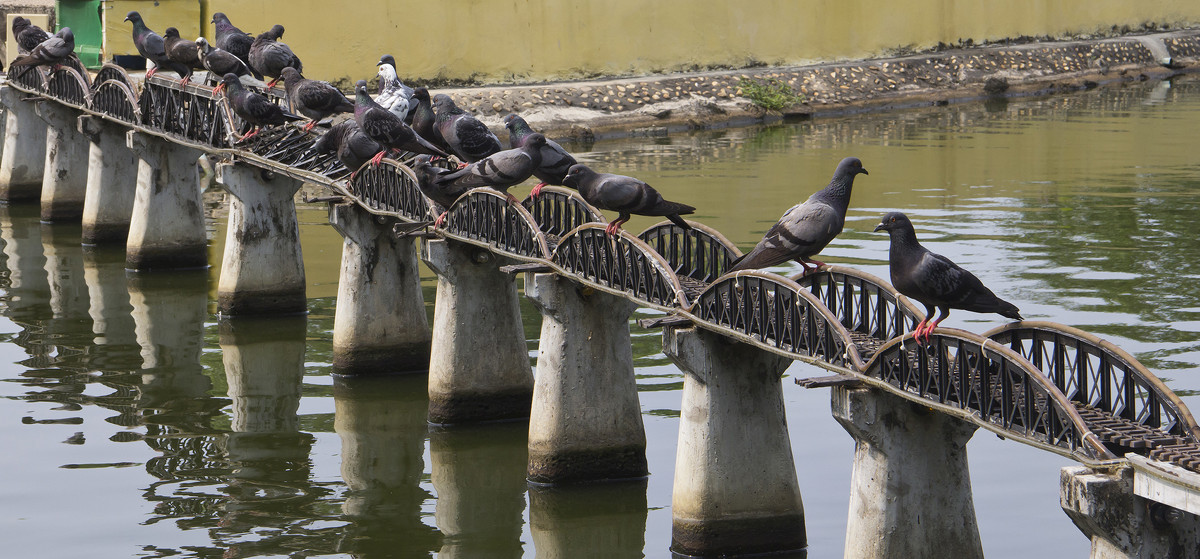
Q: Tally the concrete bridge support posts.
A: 11